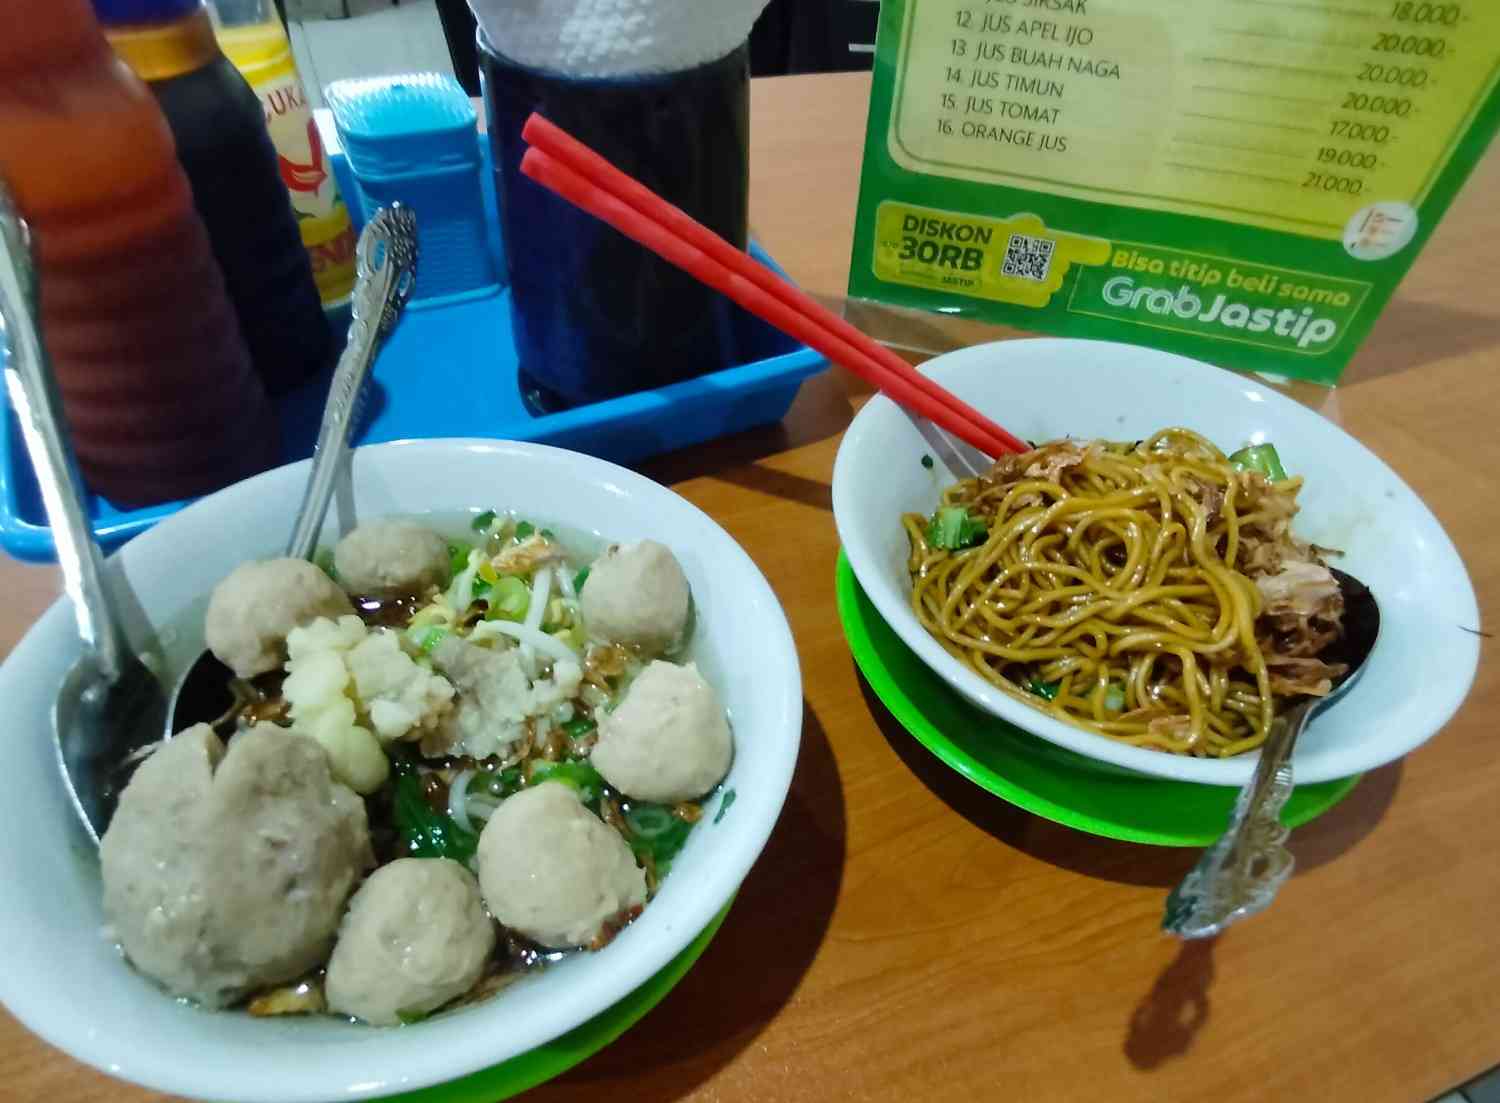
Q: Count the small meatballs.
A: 6